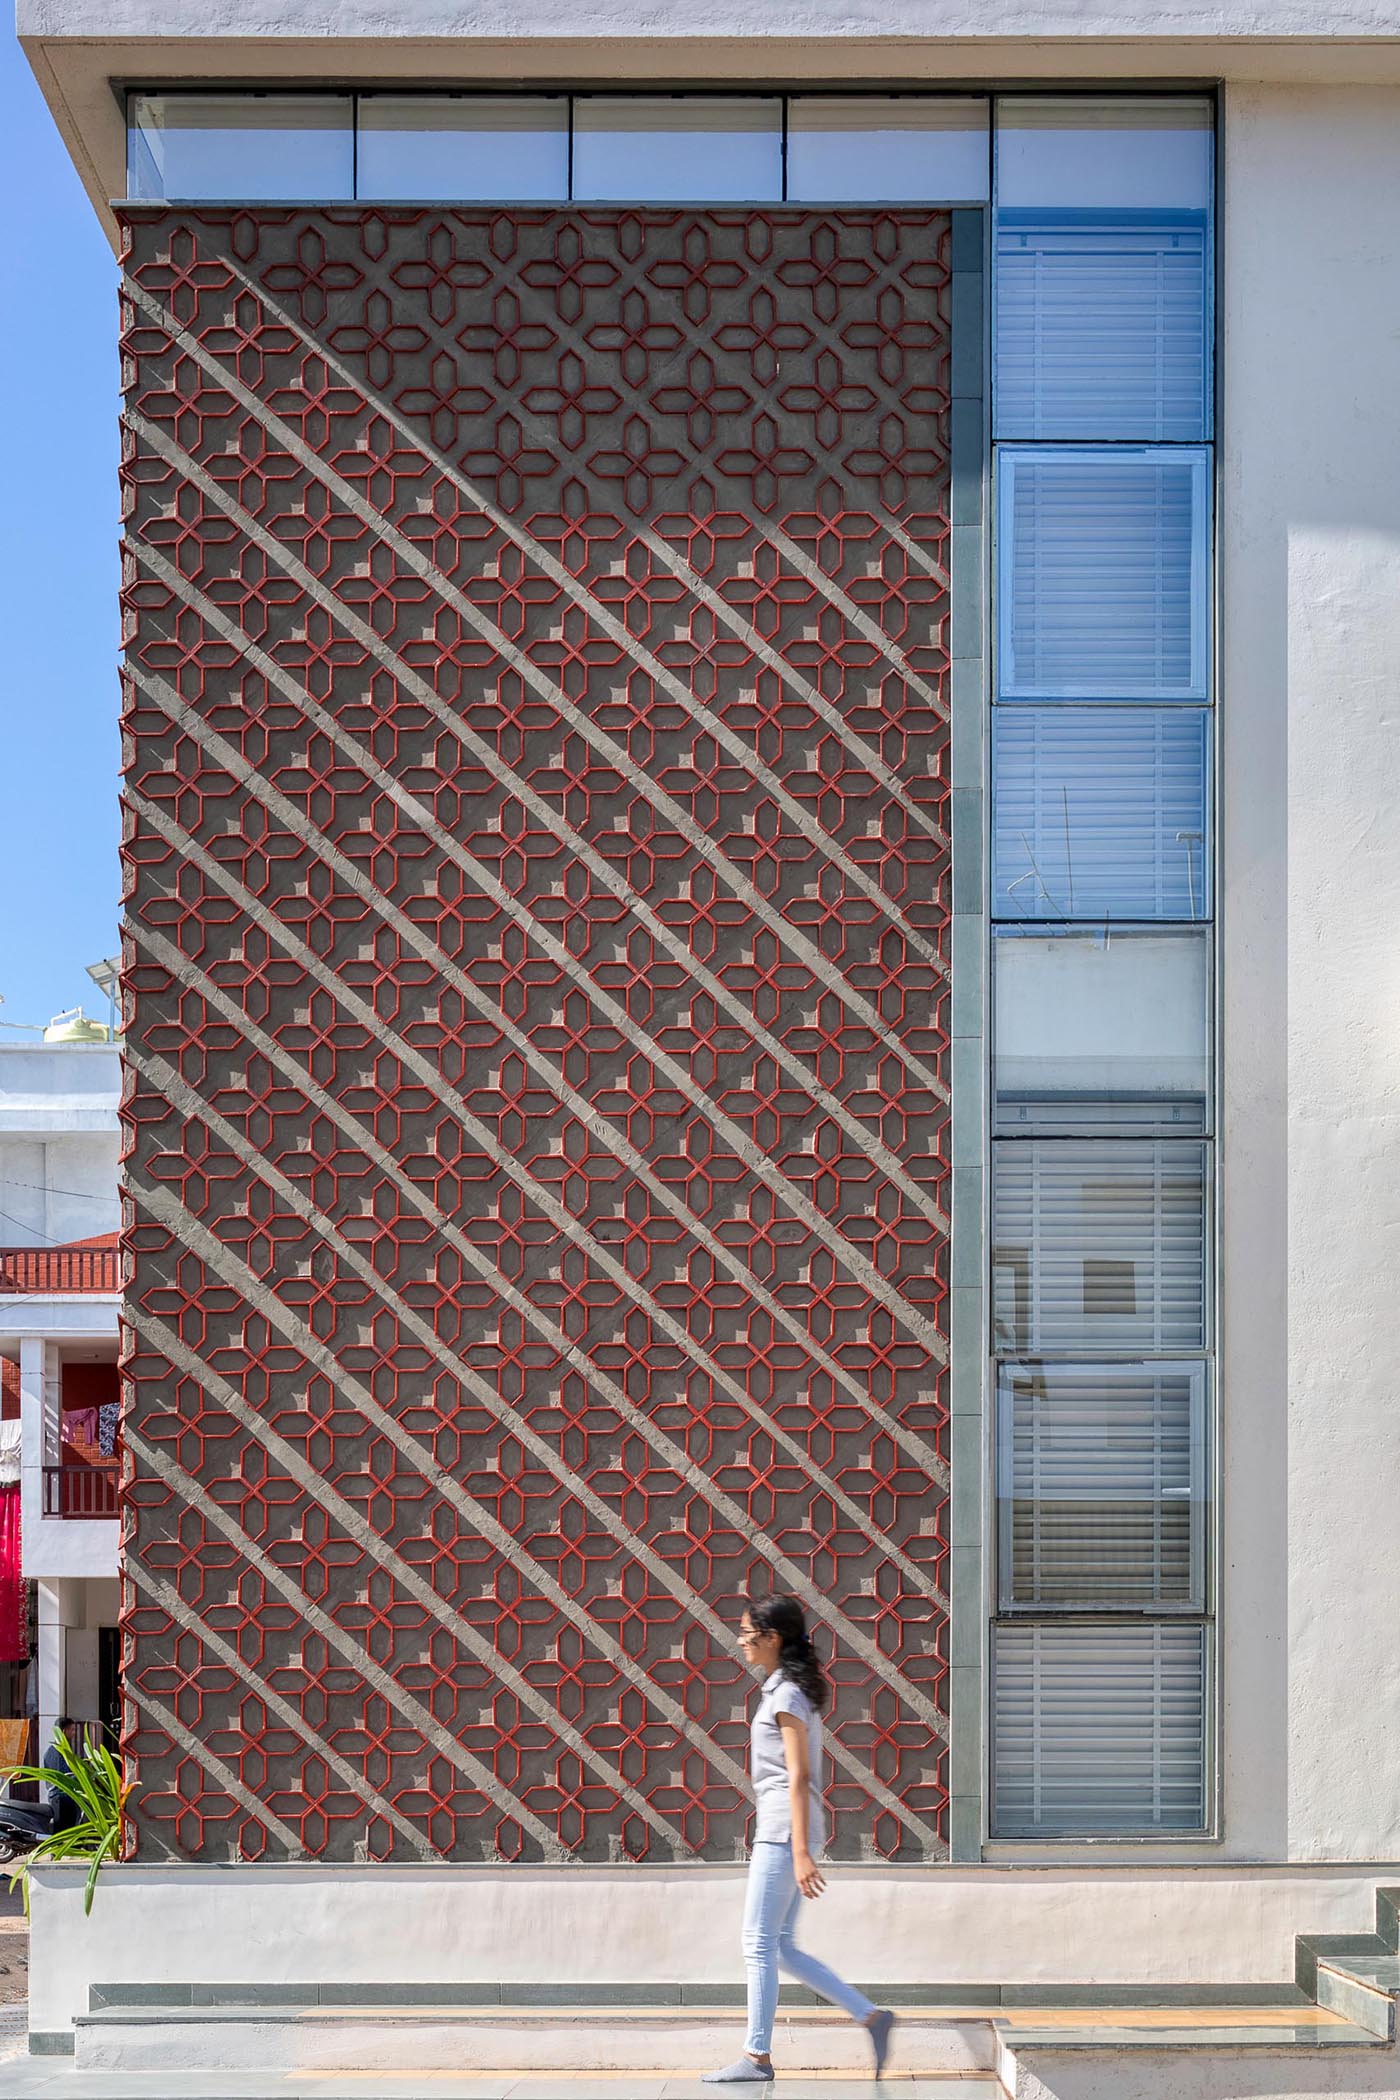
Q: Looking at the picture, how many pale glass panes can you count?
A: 11